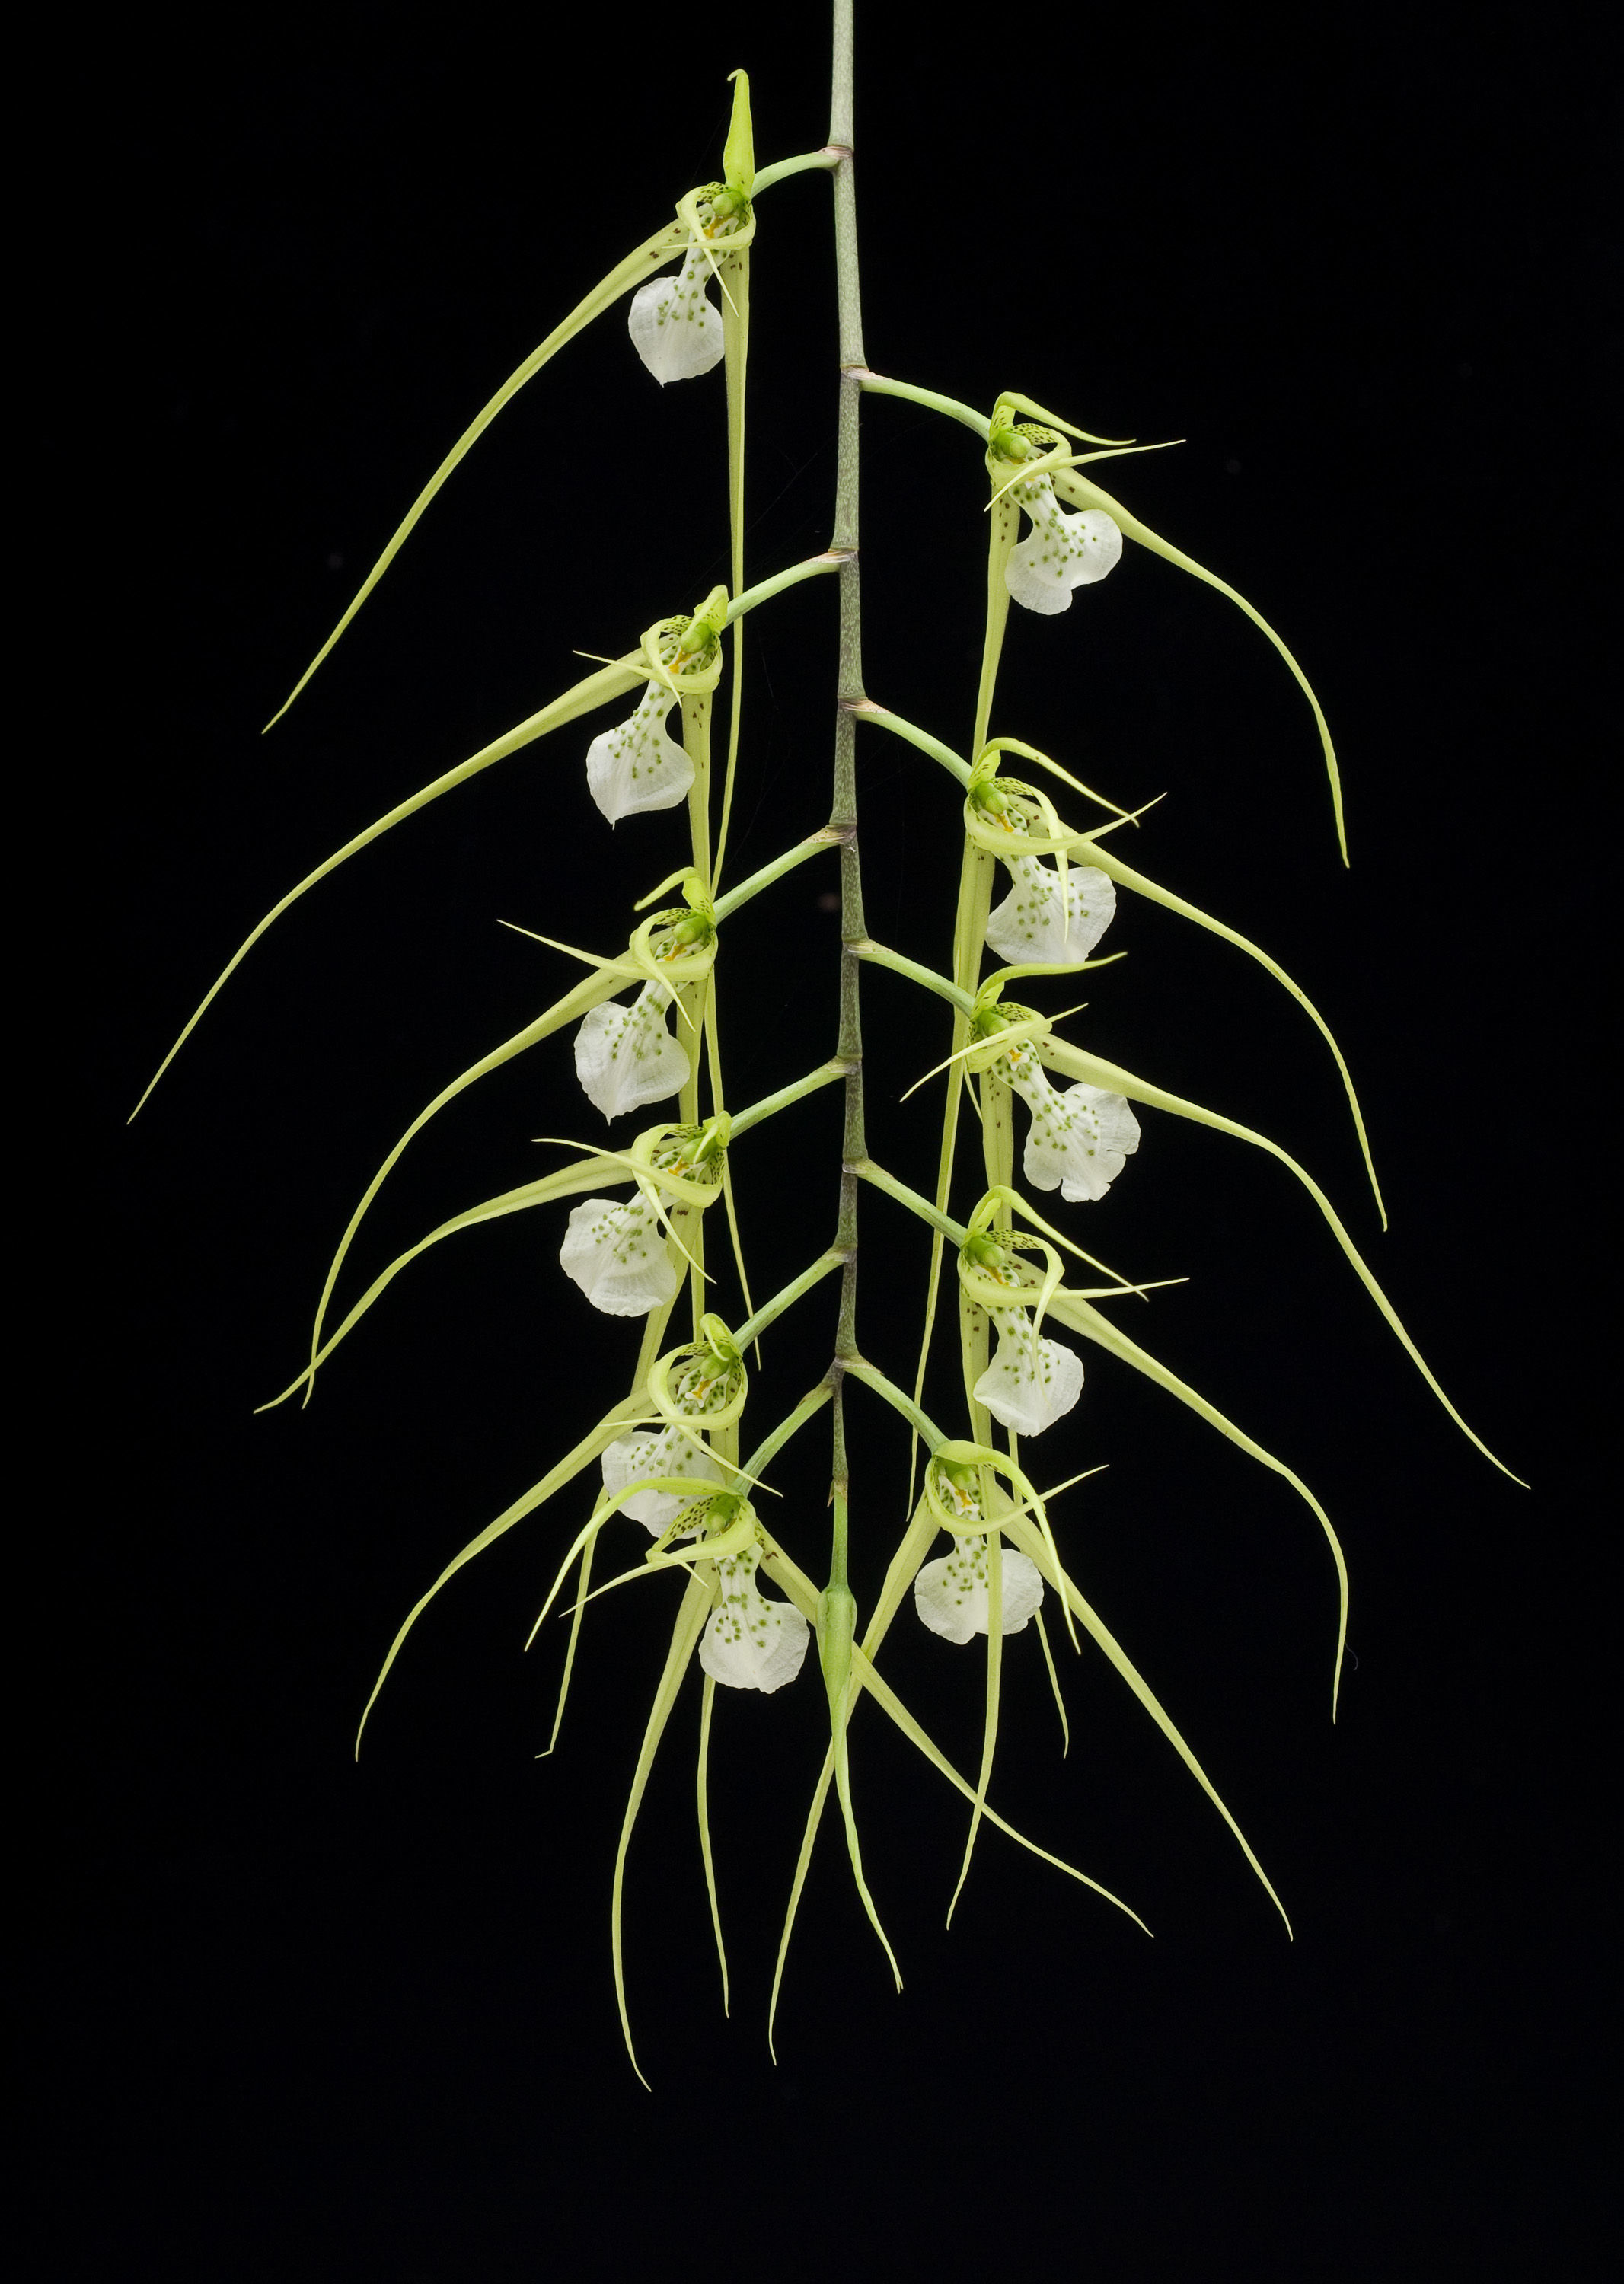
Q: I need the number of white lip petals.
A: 11